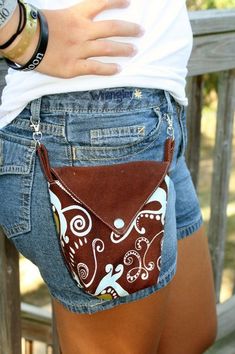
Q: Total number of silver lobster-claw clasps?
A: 2